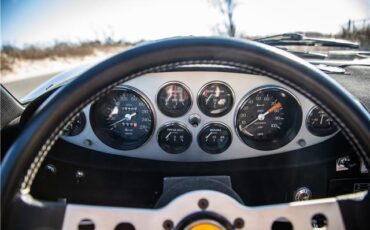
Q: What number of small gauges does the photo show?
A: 6